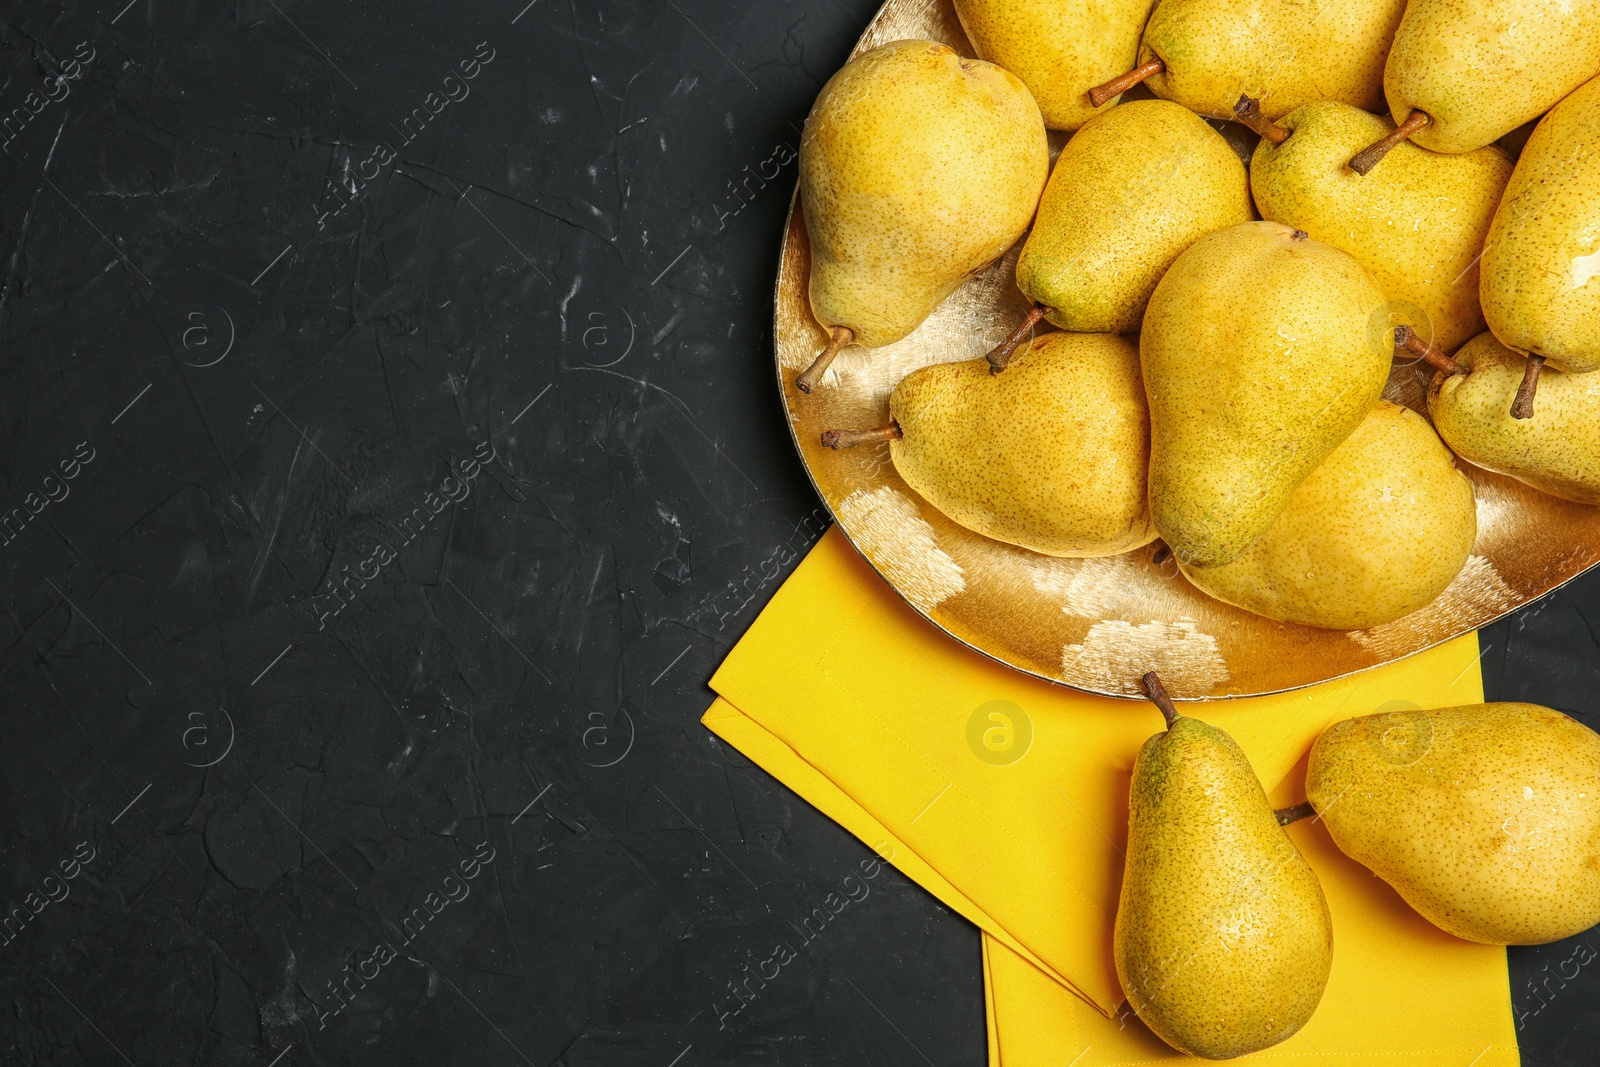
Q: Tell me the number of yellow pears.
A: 13